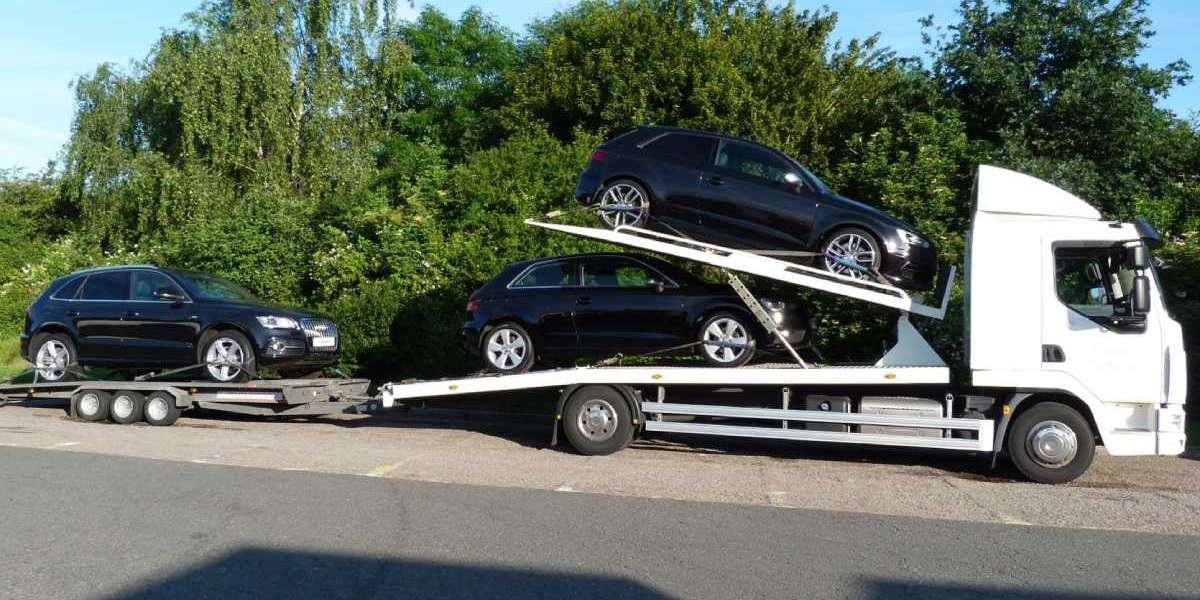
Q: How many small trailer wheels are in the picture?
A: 3